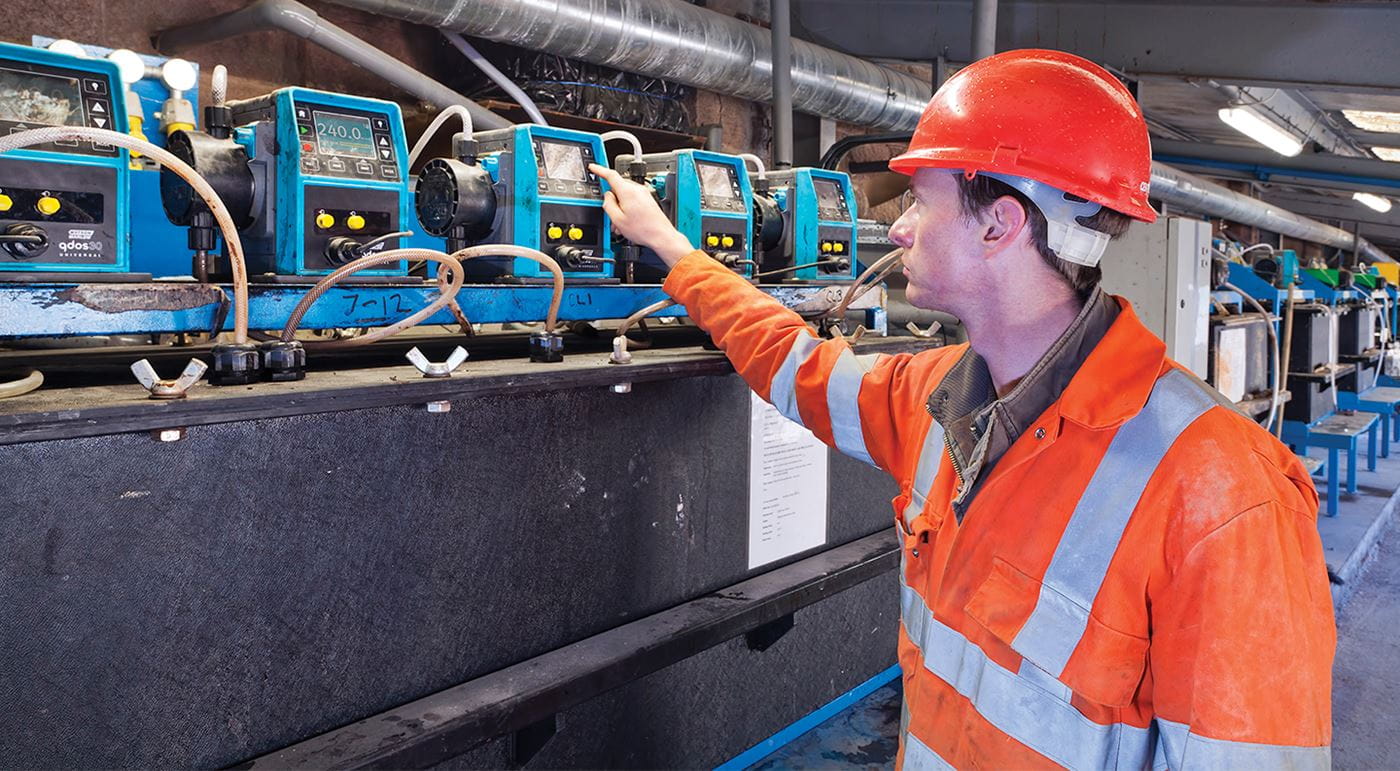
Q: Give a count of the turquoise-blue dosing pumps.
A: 5